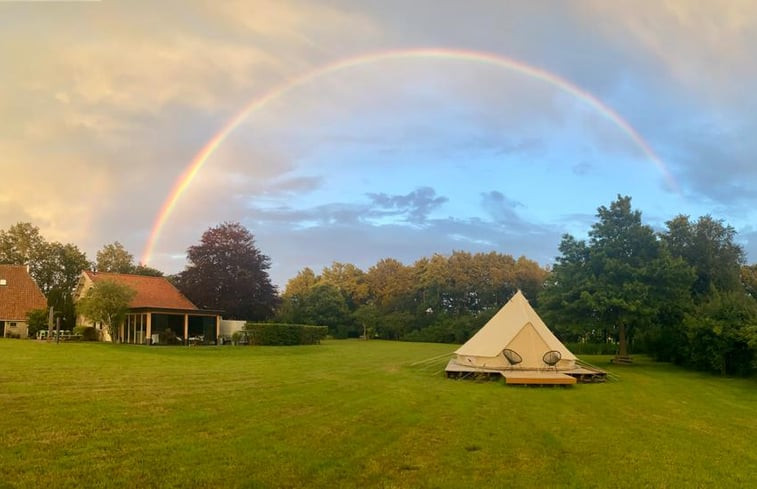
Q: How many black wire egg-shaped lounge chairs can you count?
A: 2